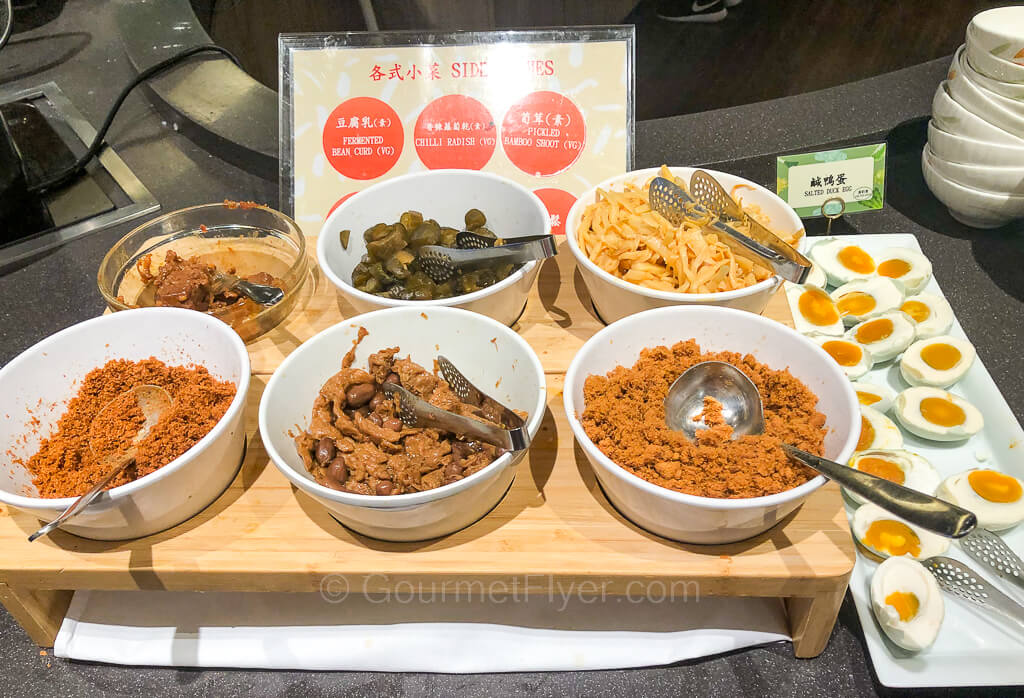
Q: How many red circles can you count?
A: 5